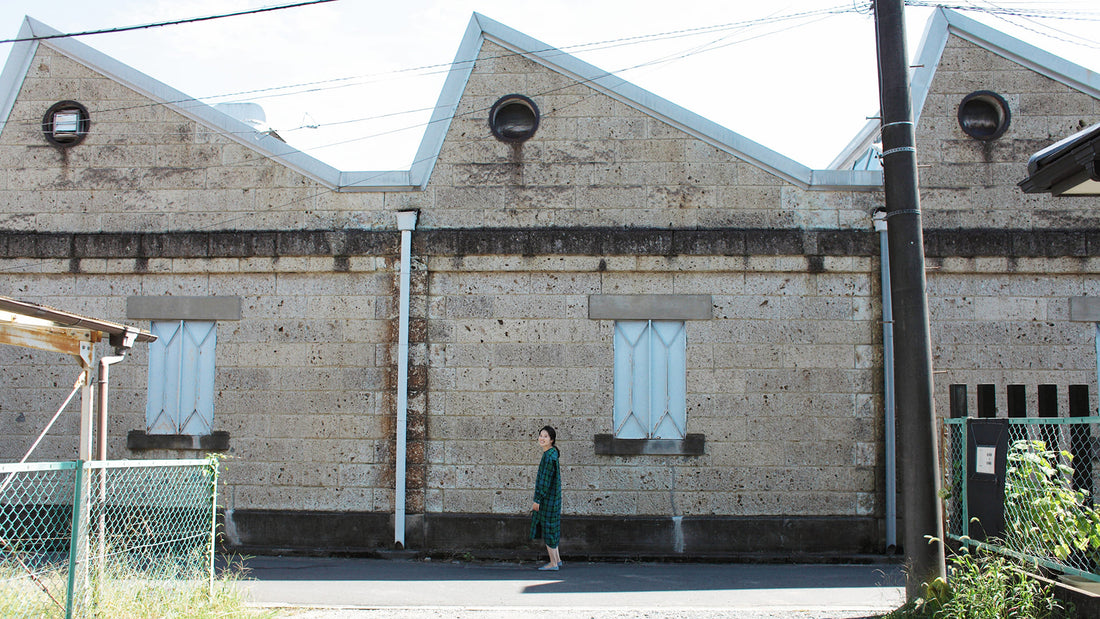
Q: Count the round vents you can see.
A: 3